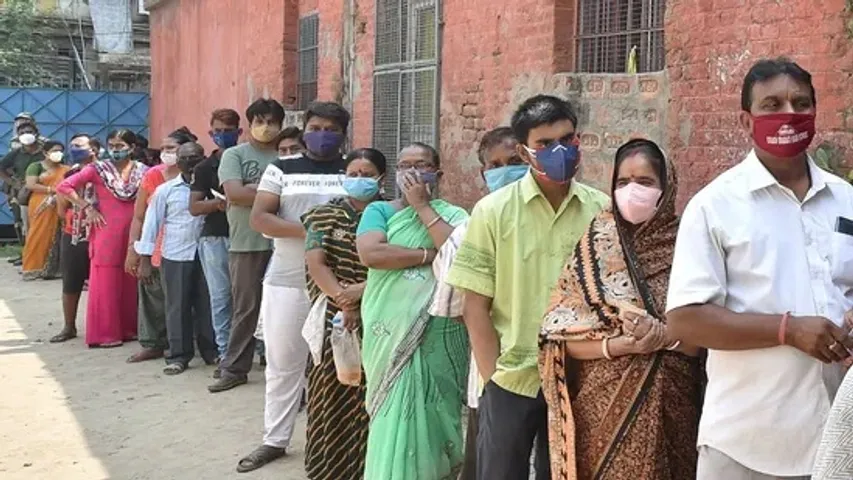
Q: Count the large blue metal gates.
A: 1